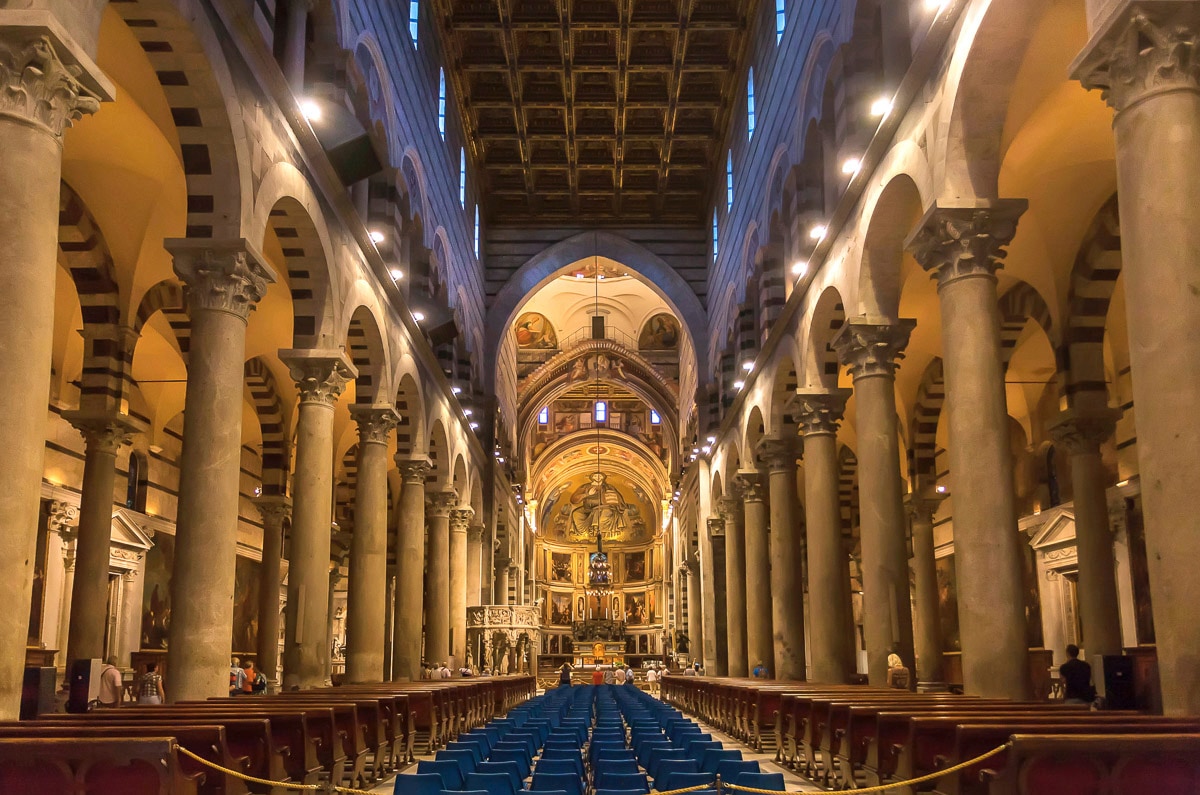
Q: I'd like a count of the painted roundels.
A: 2